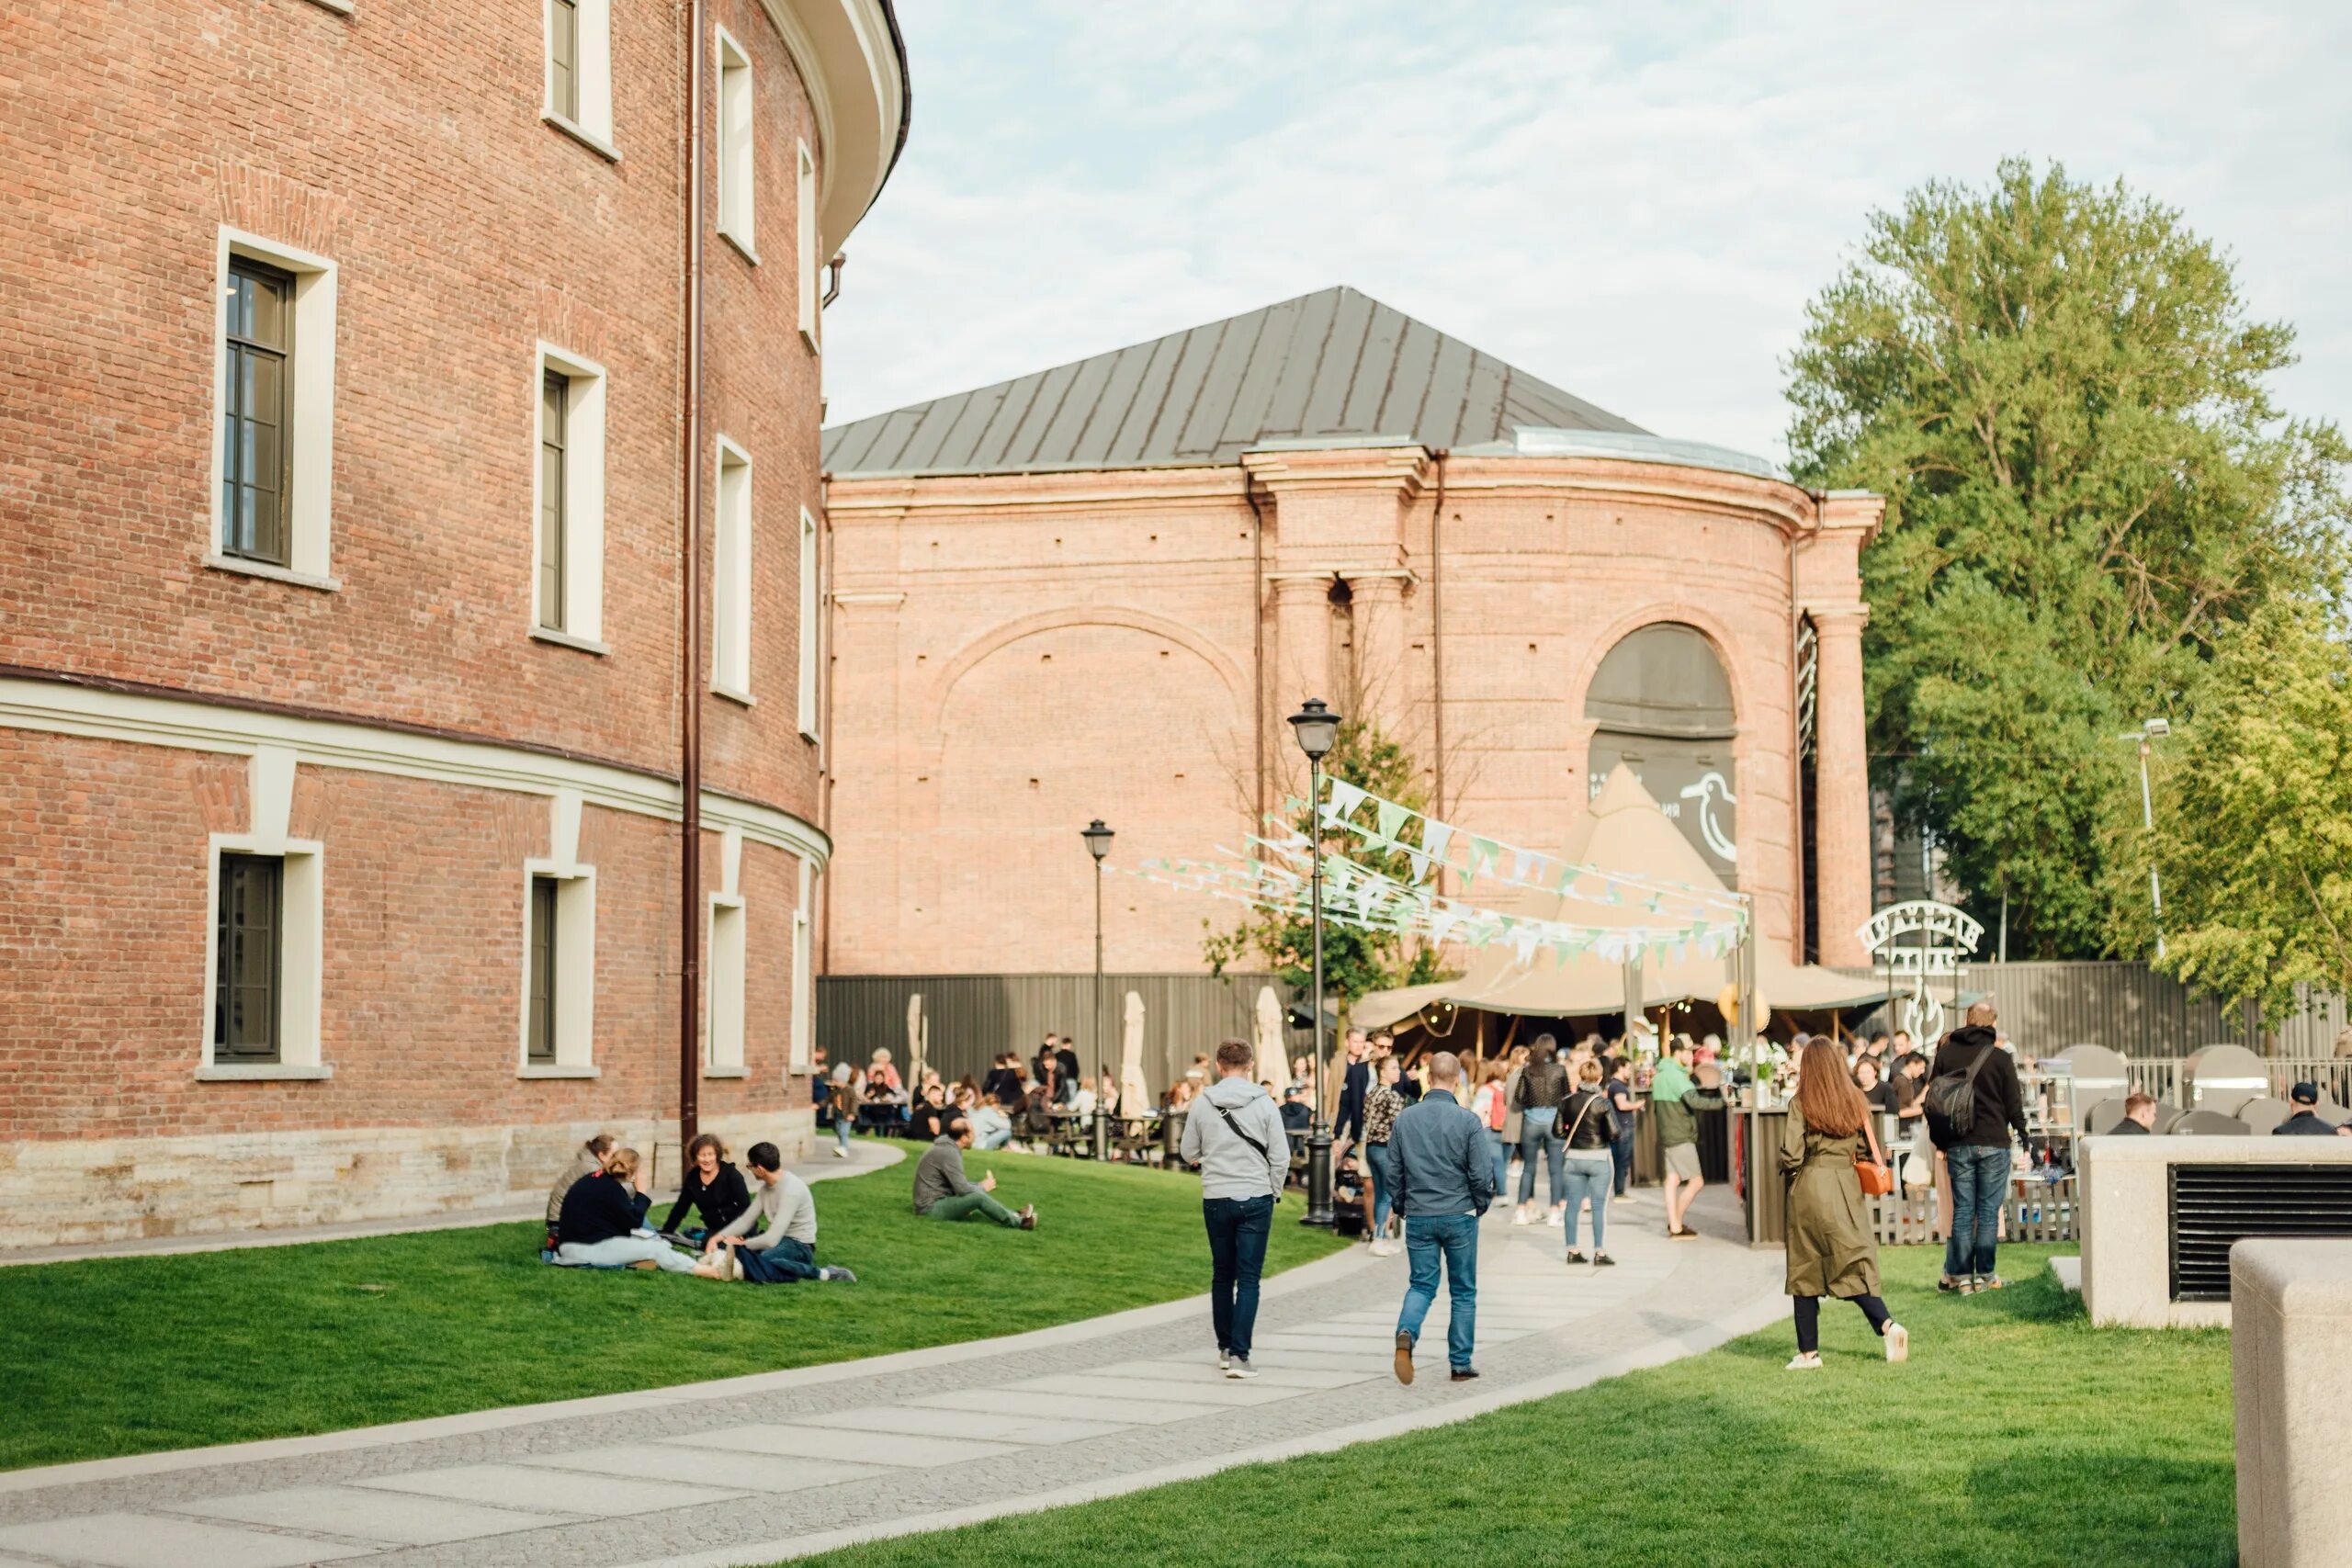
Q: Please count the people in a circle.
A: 4